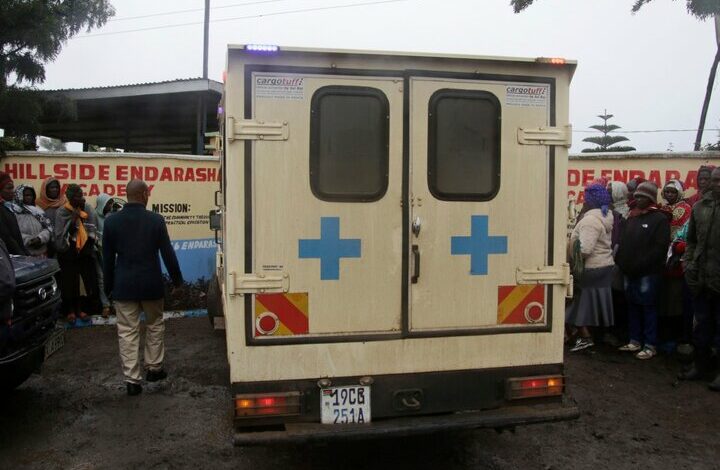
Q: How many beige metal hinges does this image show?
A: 4